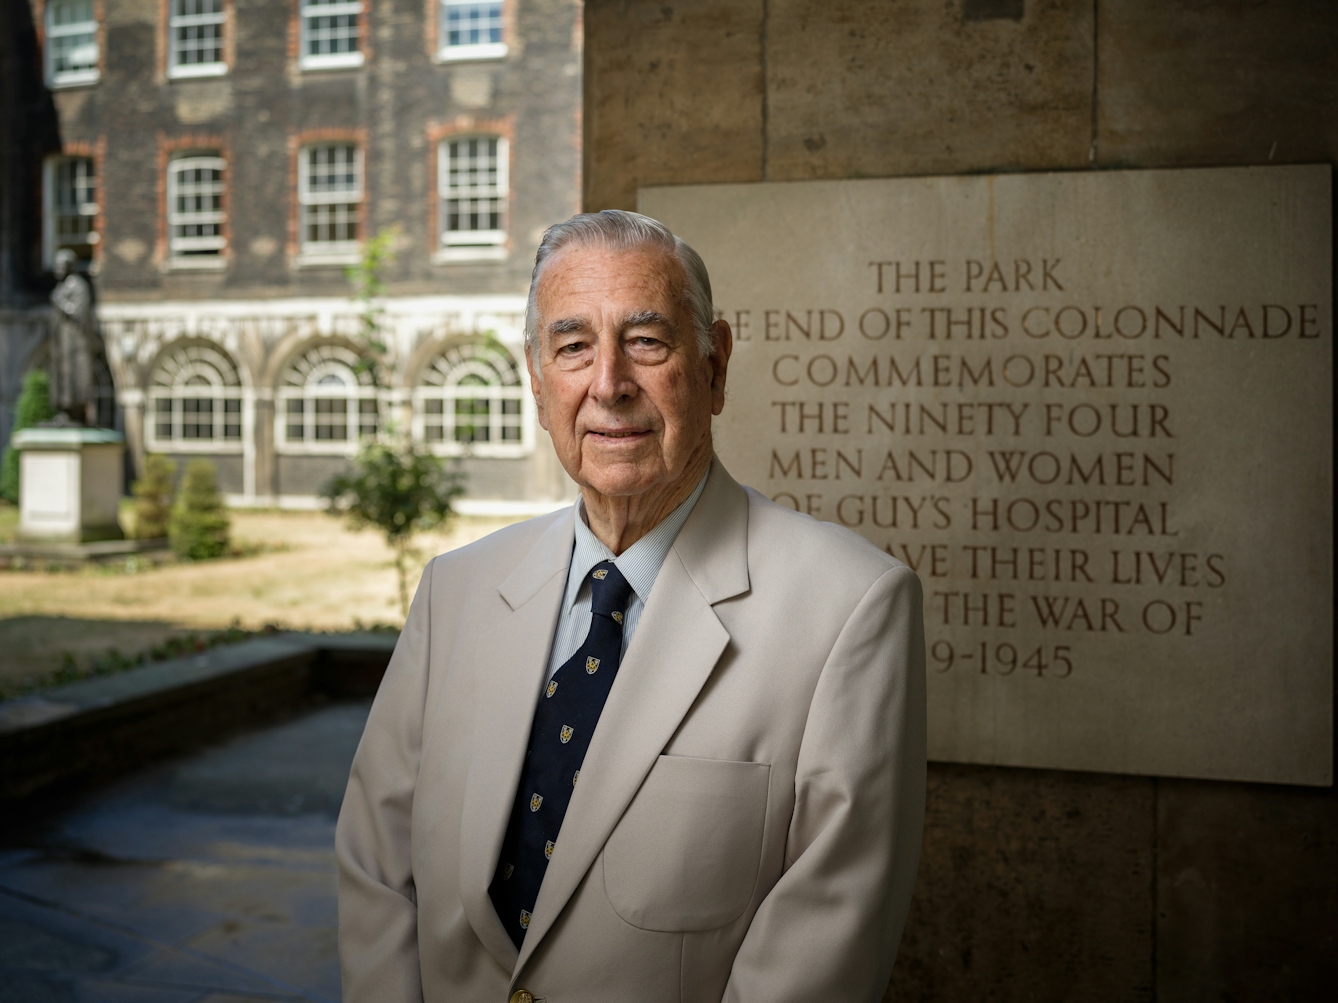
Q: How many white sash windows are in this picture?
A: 8